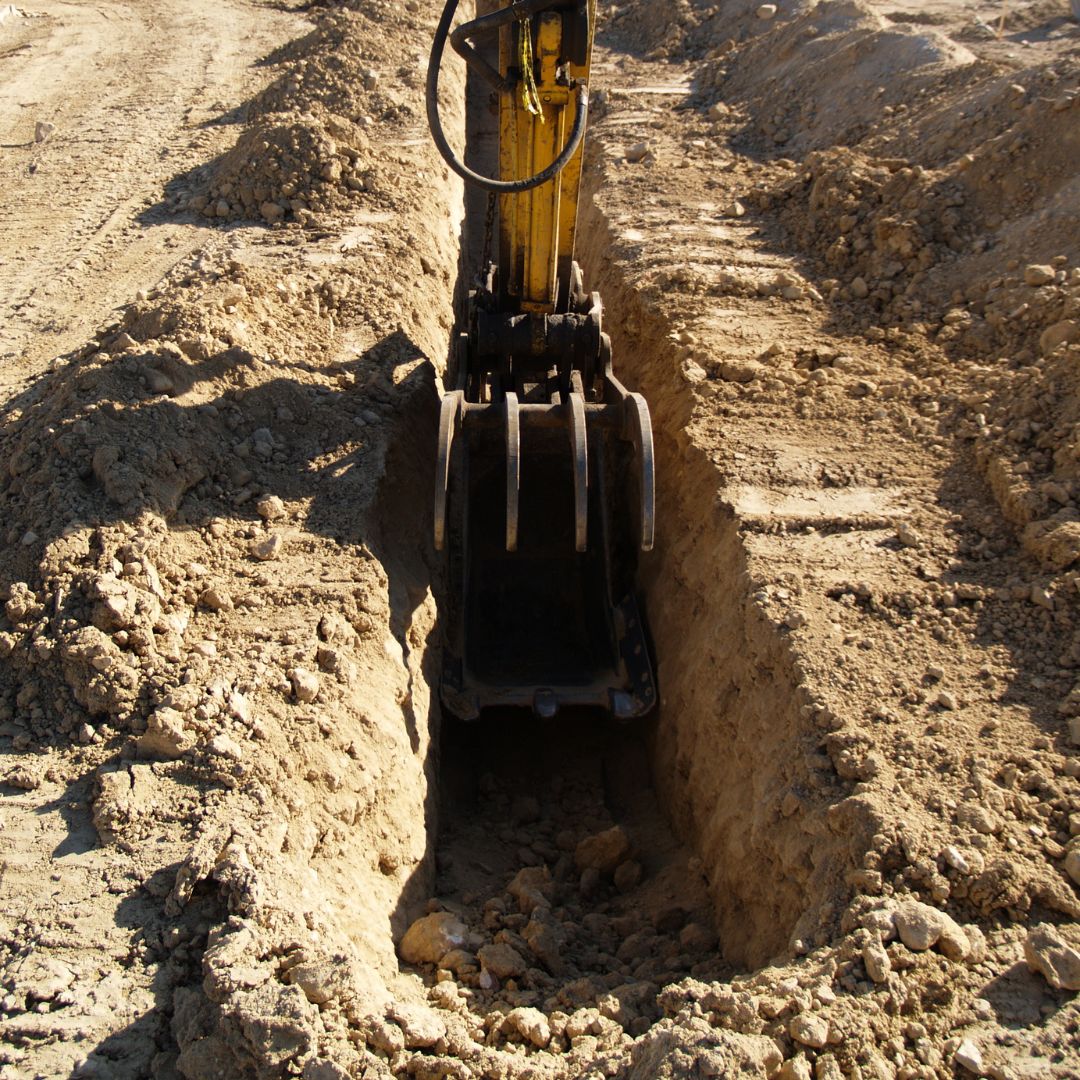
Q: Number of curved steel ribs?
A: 4